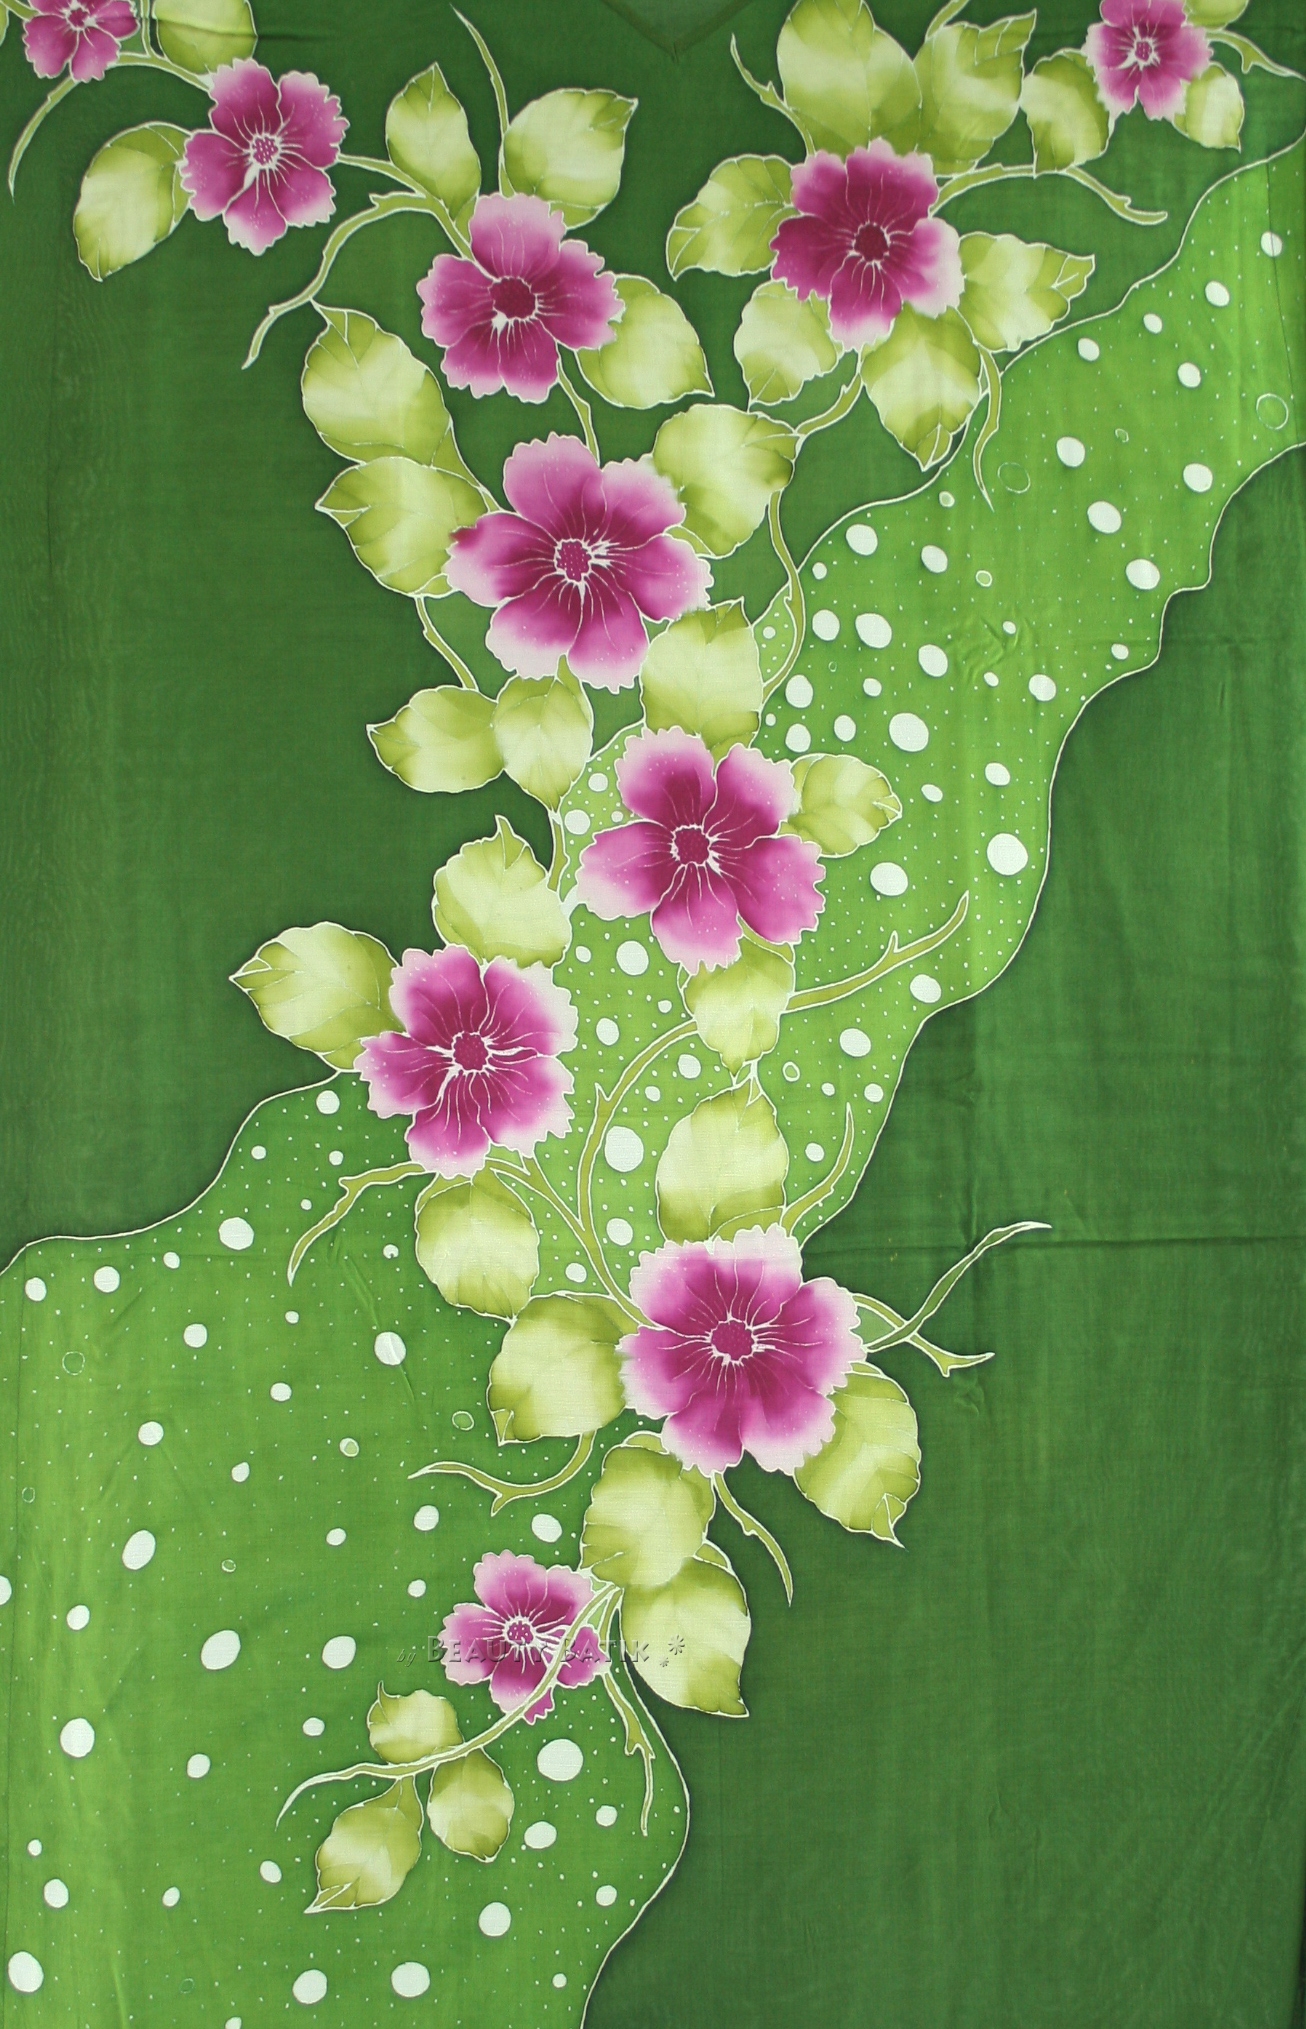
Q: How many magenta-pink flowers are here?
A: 10